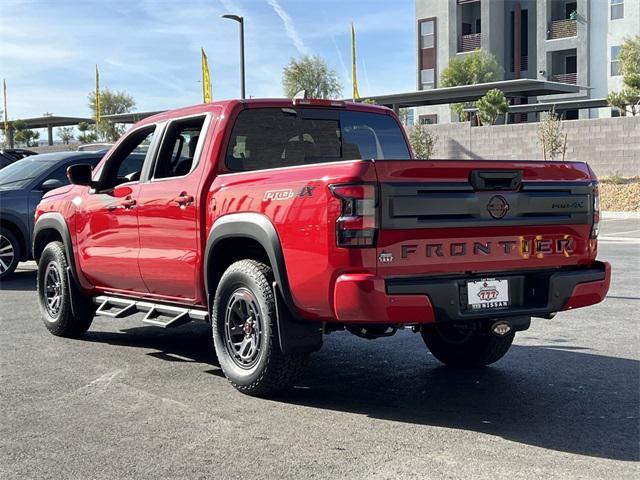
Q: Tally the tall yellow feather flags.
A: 4